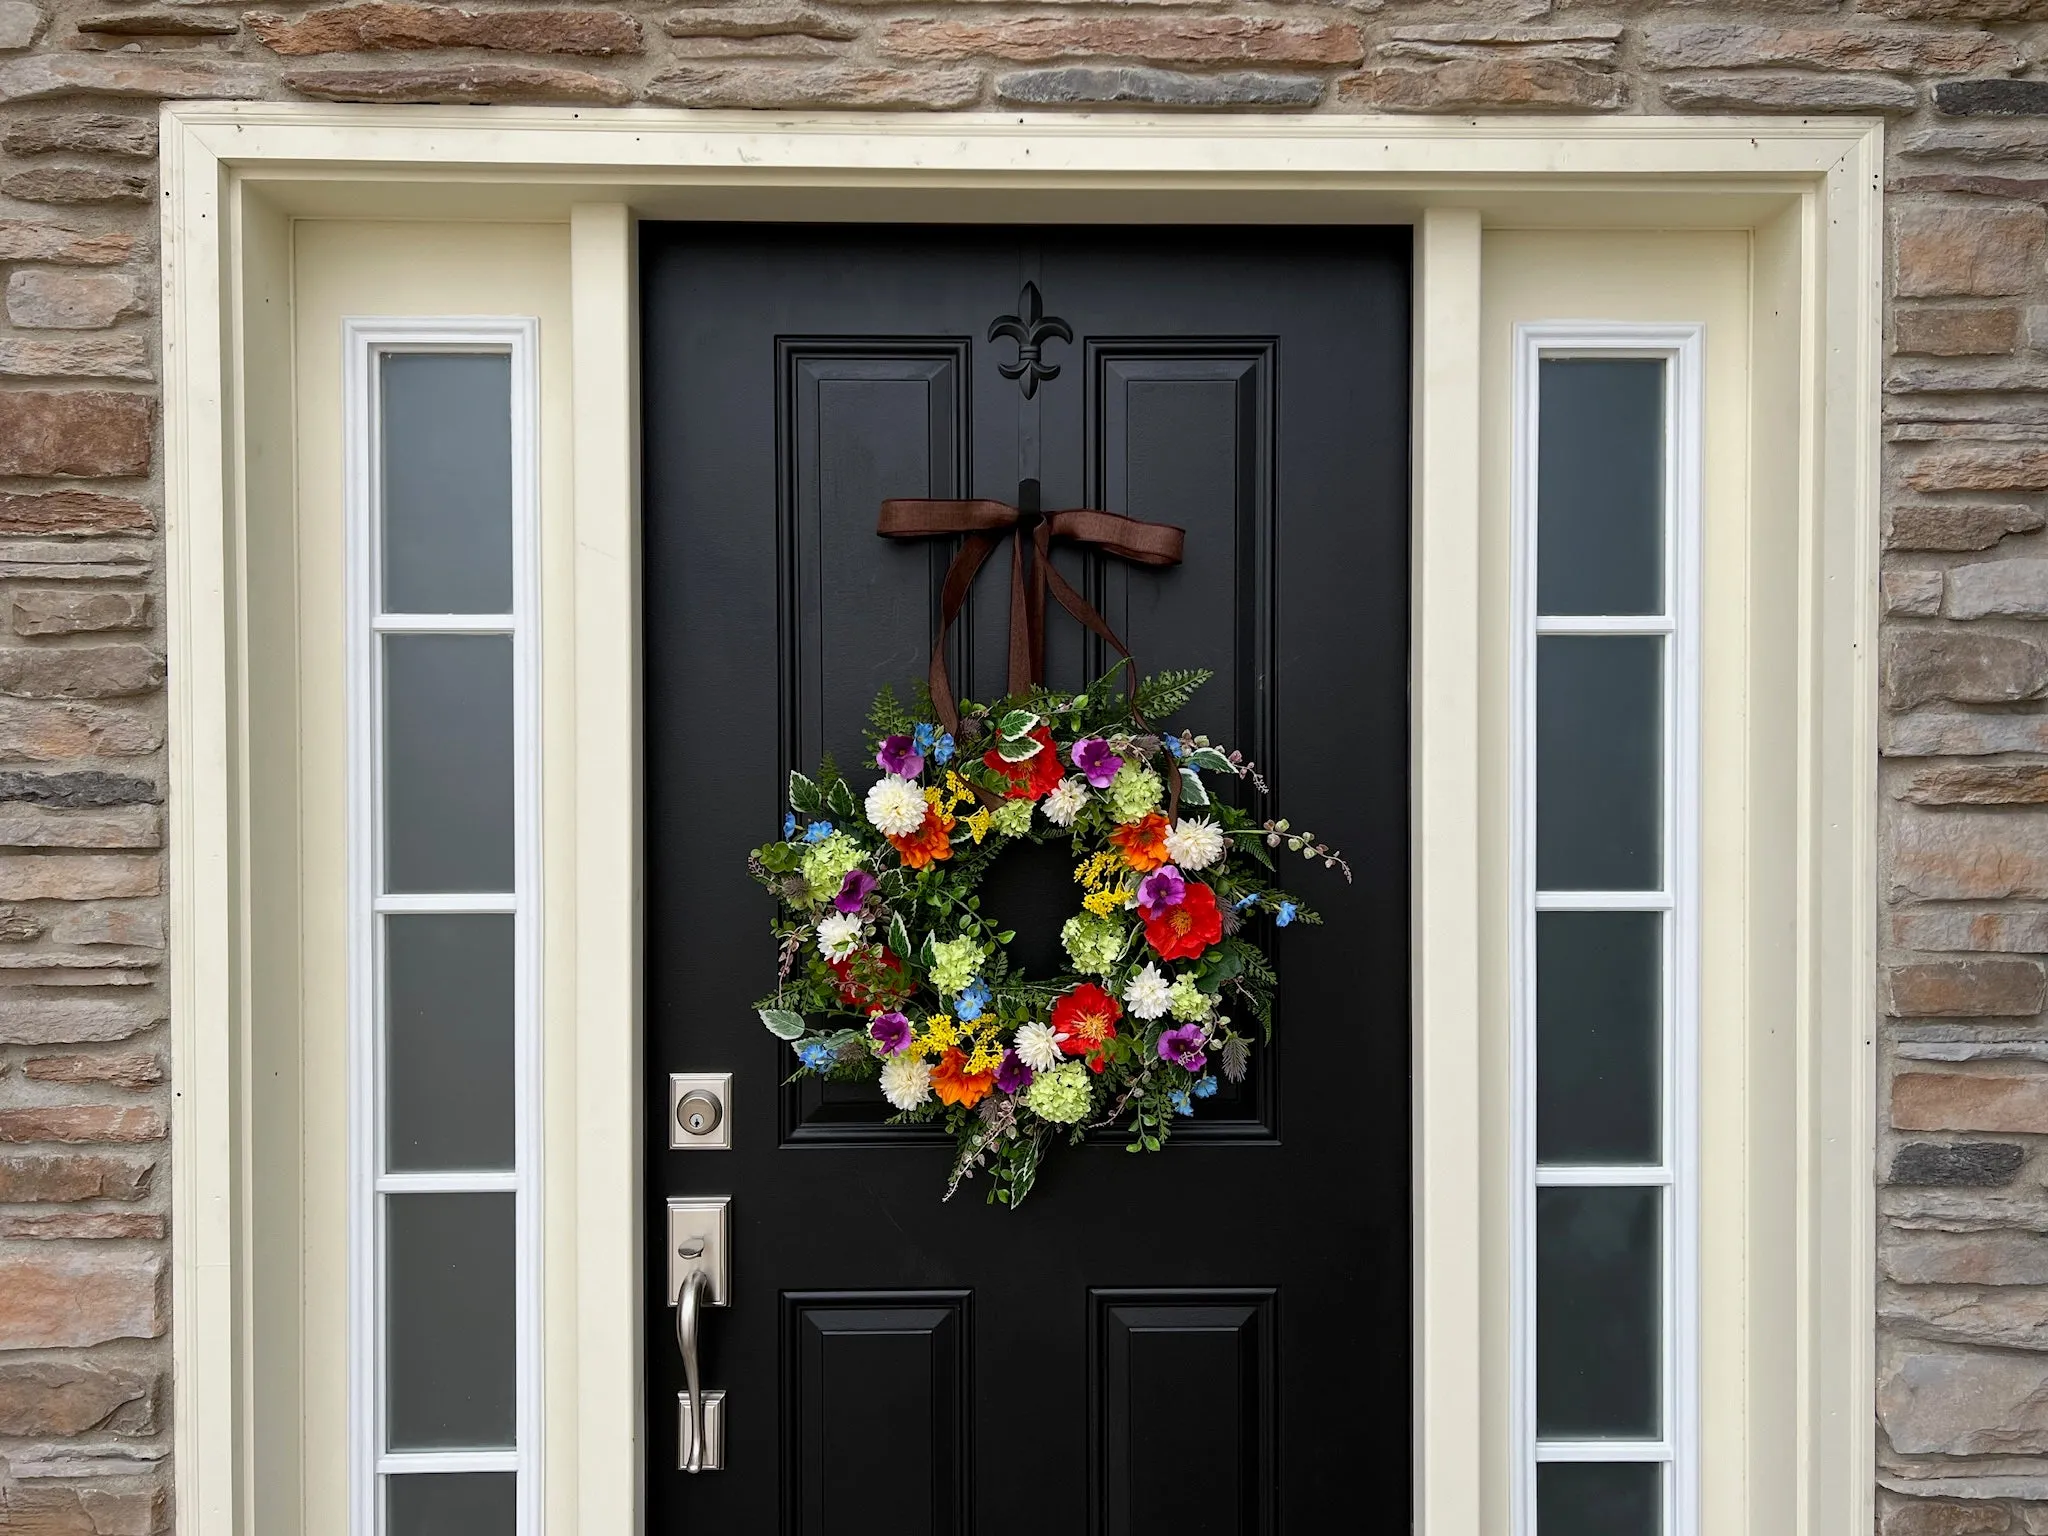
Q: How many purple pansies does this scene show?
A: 7